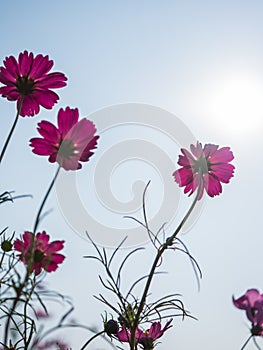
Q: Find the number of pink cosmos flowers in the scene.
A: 6